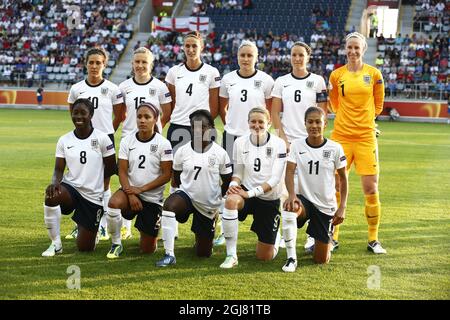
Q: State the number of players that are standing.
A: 6